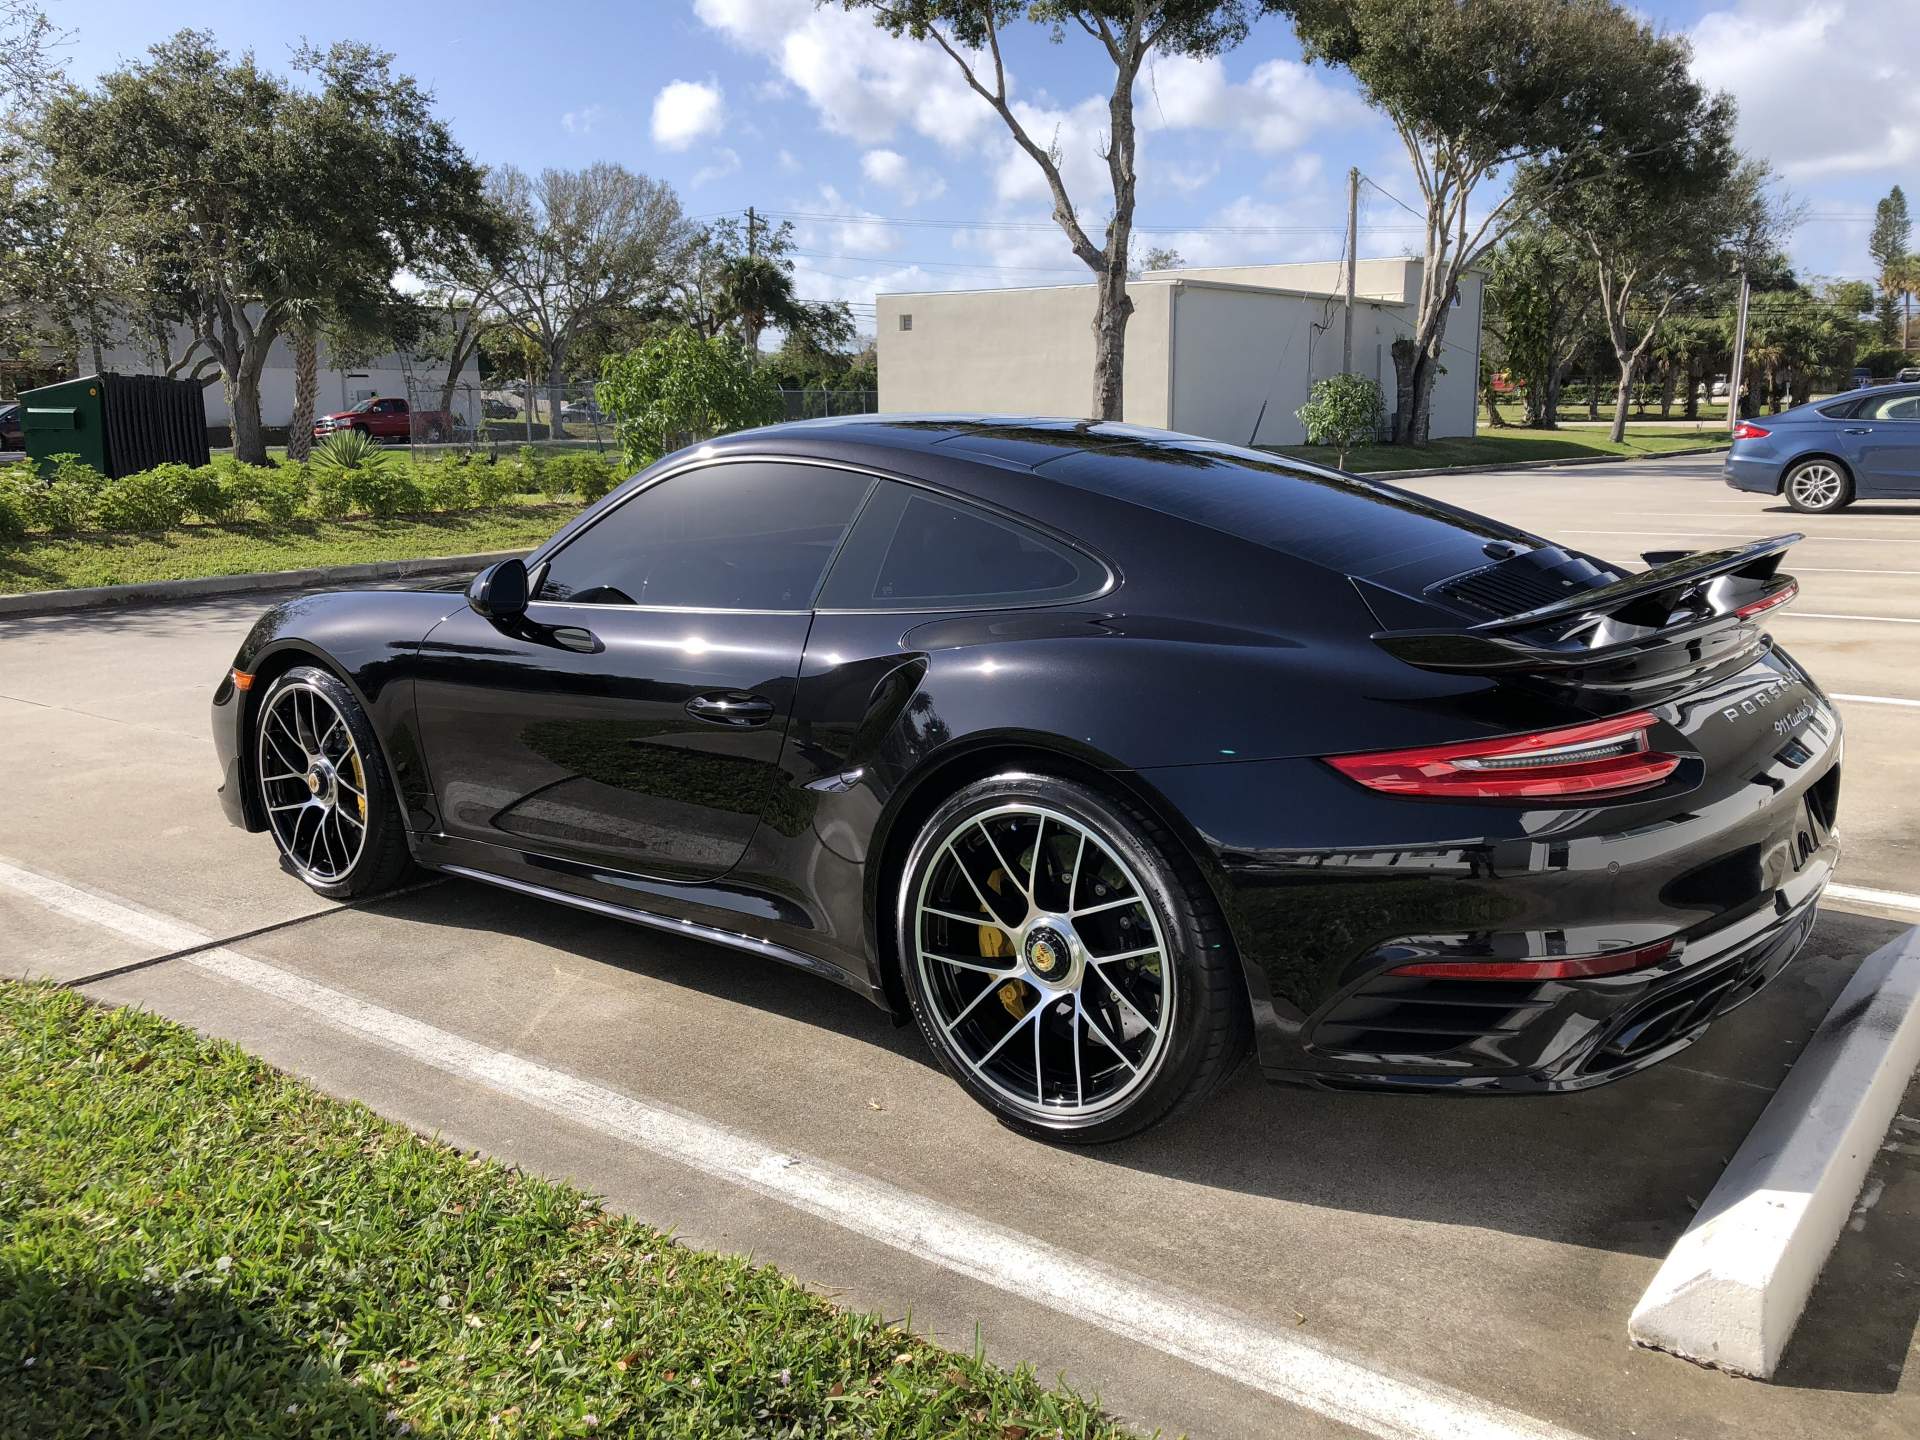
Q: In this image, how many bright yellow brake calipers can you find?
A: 2